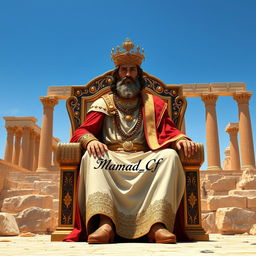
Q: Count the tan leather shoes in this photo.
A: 2